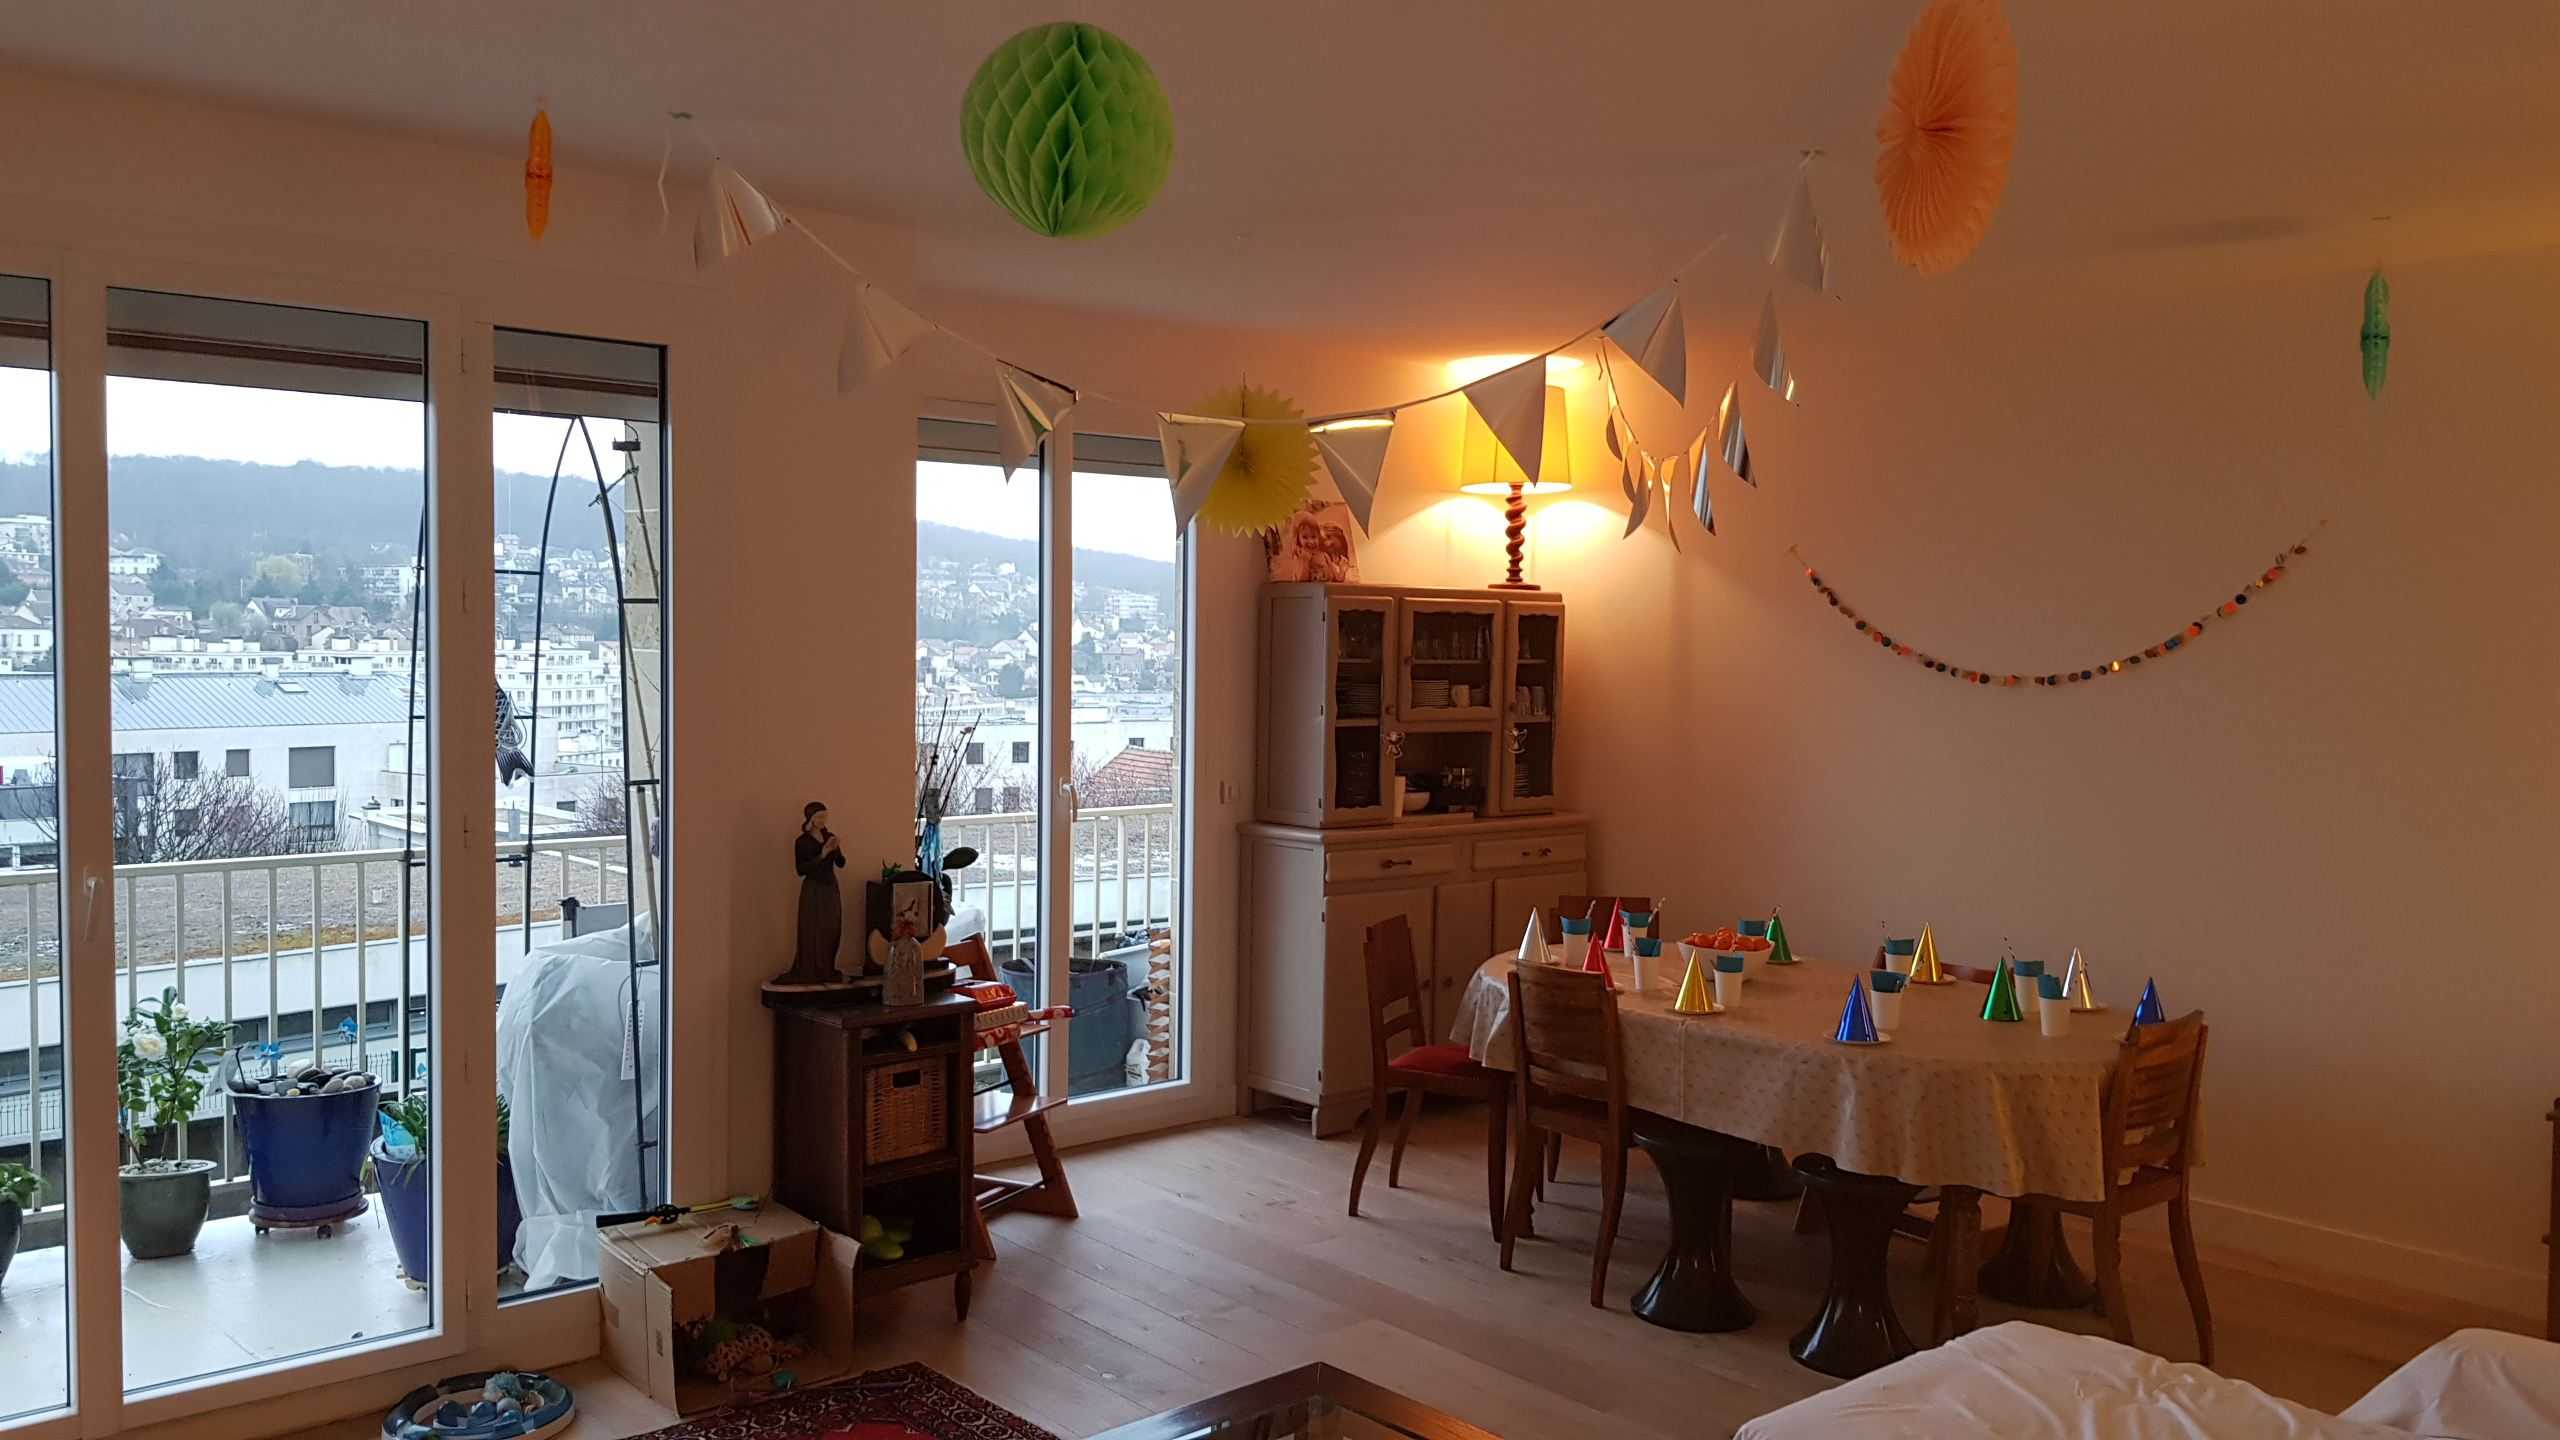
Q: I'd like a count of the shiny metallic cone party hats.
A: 10